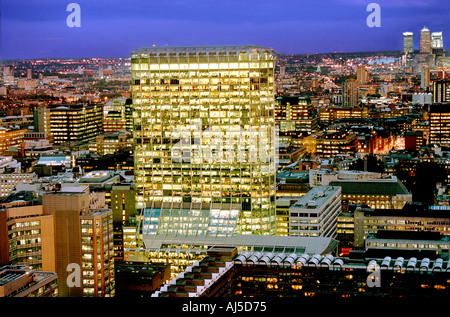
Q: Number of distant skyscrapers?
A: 3